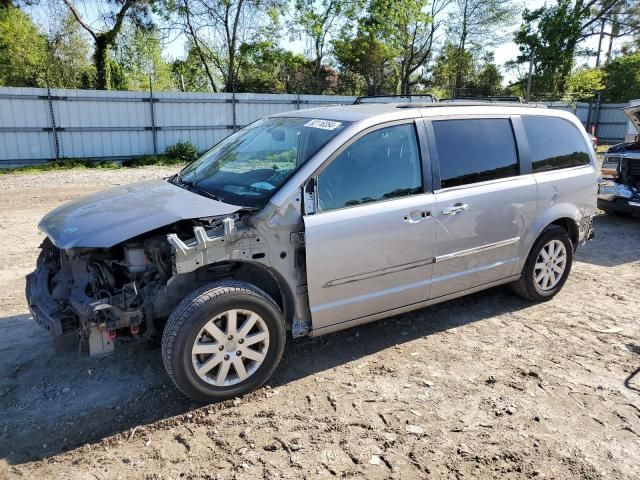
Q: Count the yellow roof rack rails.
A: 0